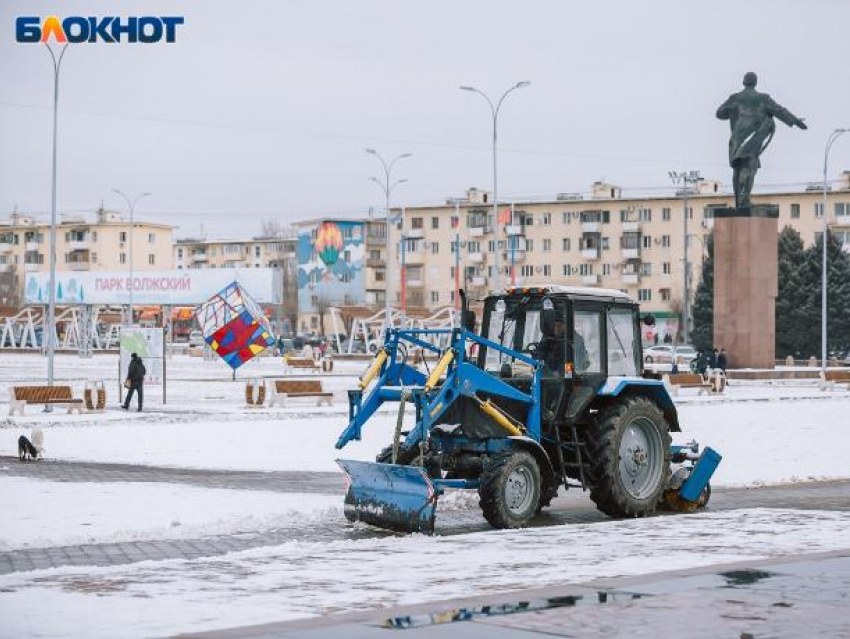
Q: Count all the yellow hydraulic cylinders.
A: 3